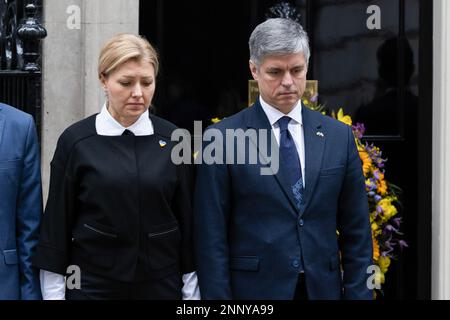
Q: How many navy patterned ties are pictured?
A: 1